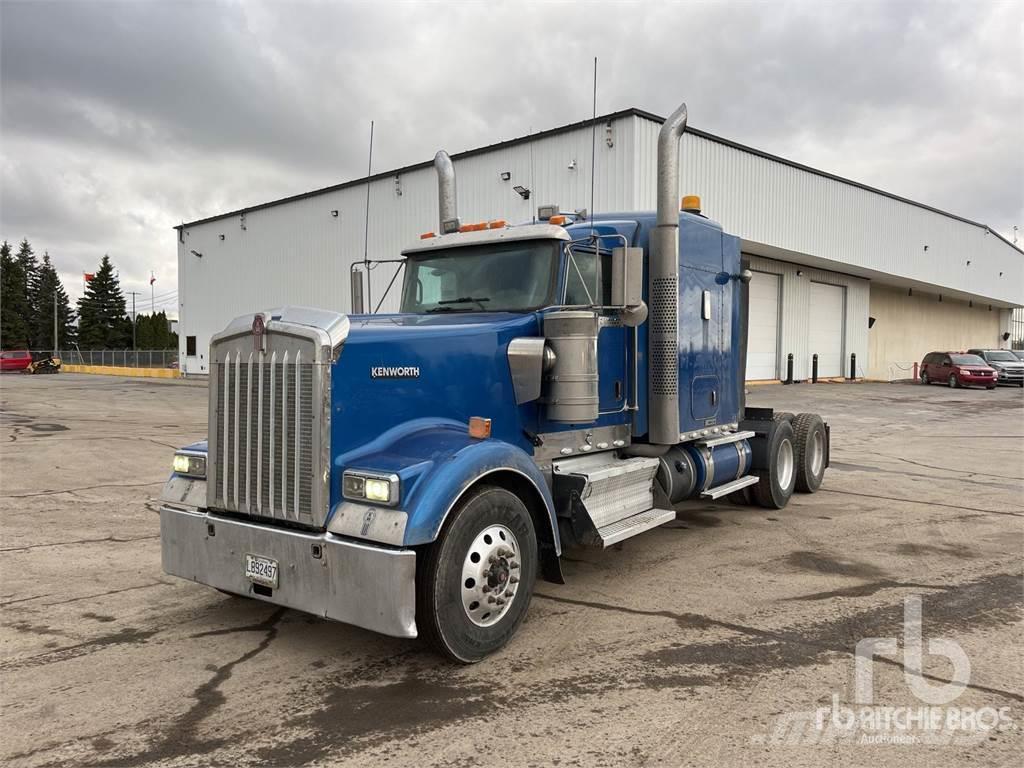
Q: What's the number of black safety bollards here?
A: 3